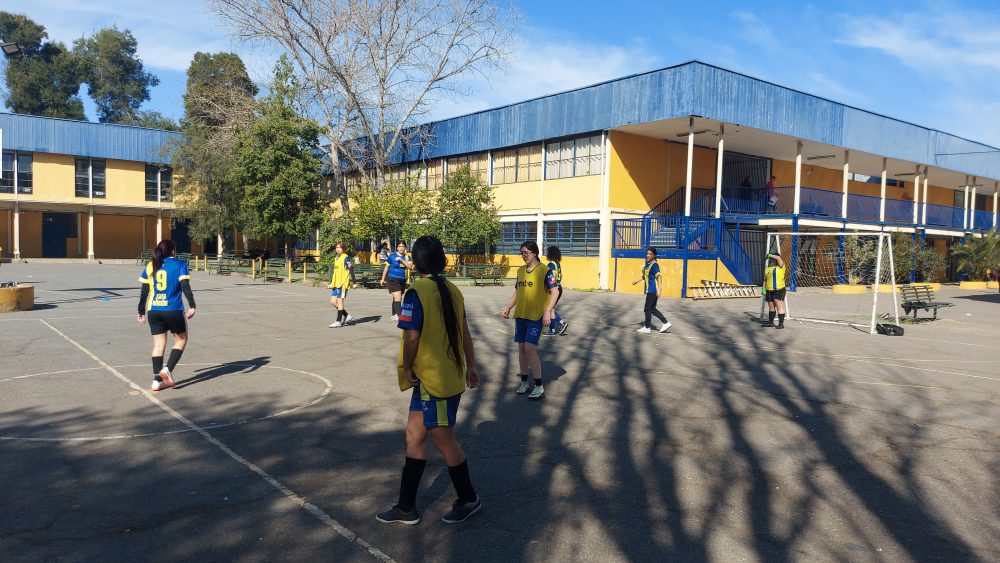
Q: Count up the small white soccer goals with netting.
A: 1